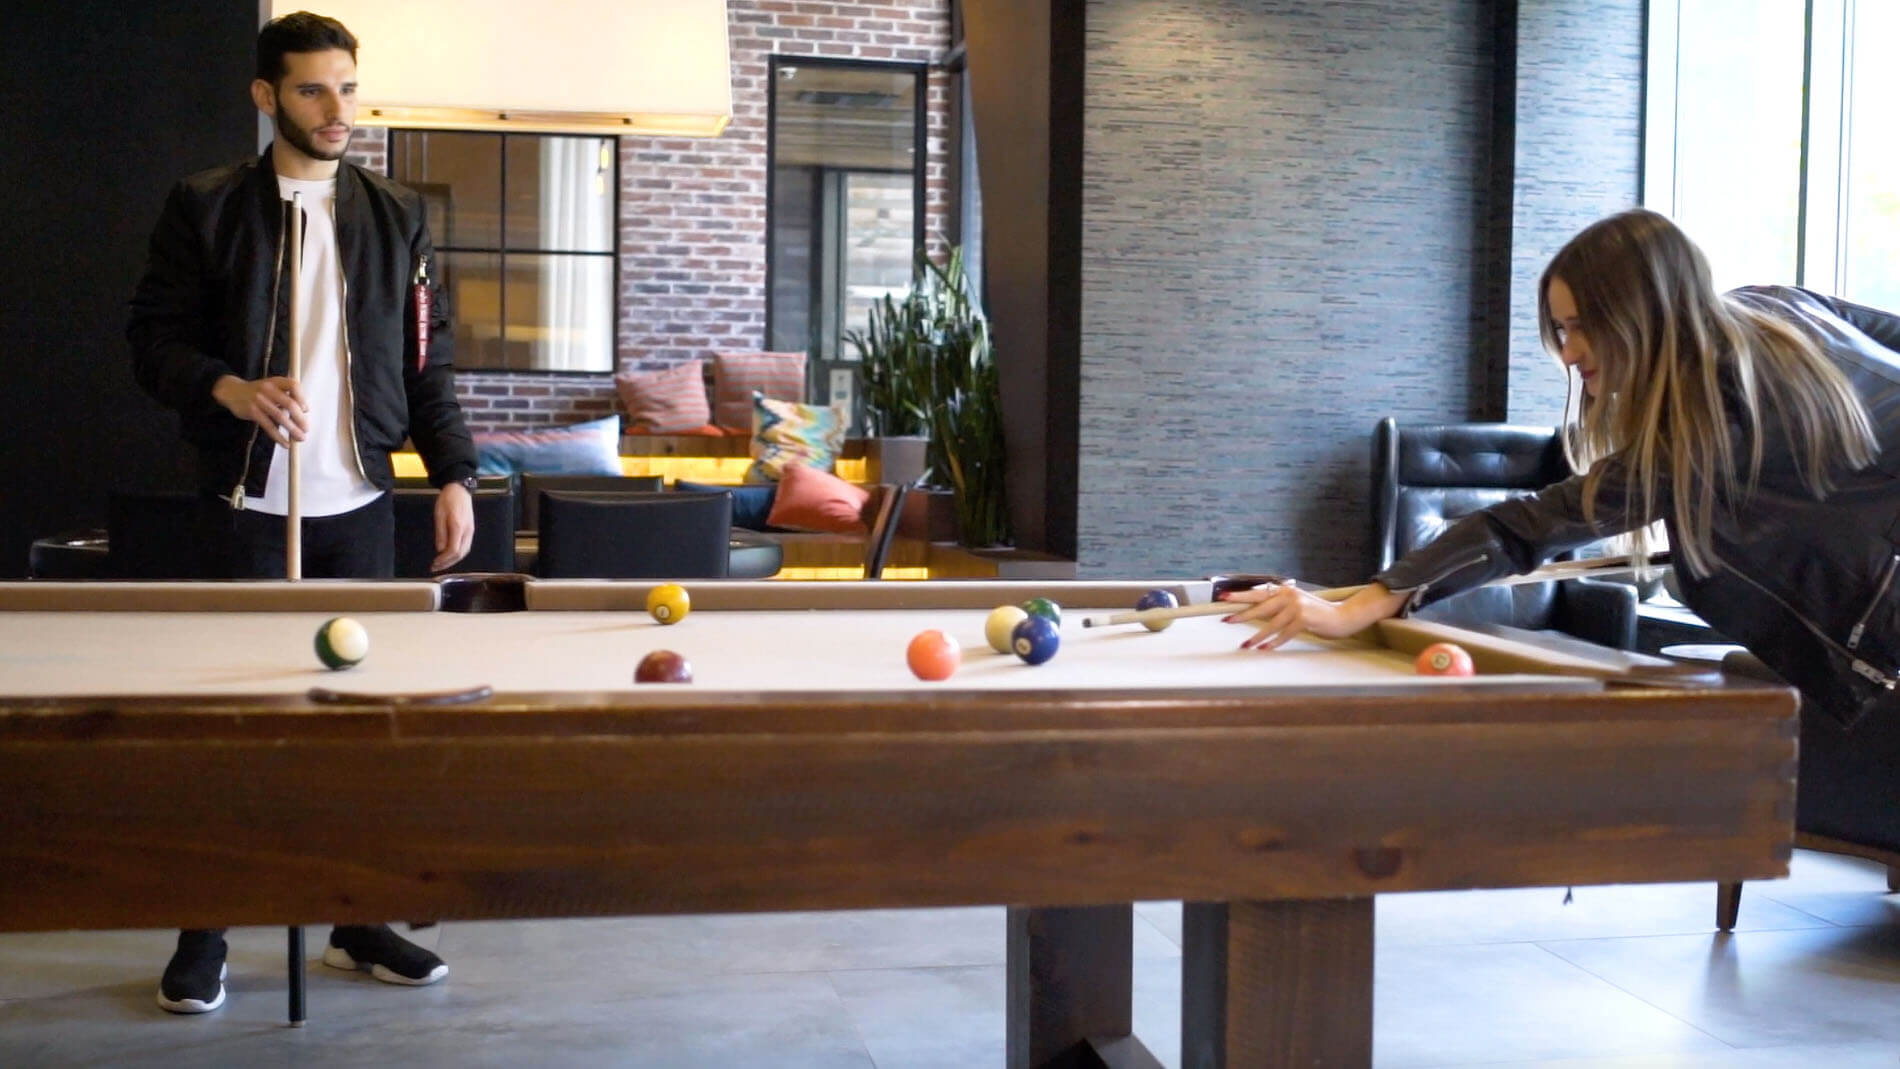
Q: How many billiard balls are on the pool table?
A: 9